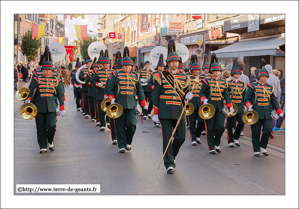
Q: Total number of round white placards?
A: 4